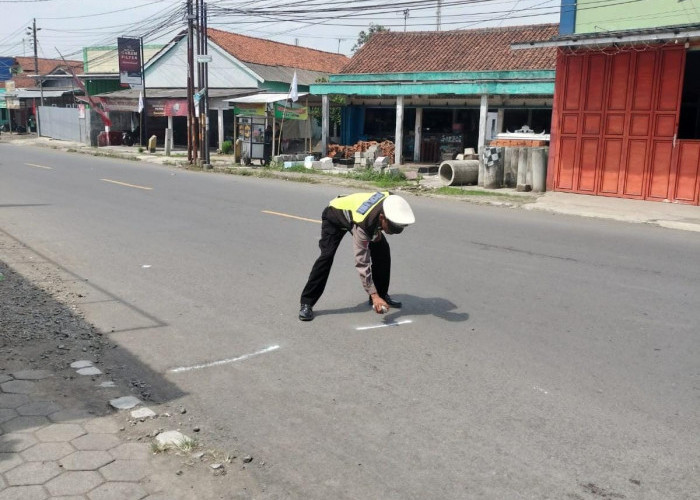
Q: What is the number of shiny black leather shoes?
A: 2